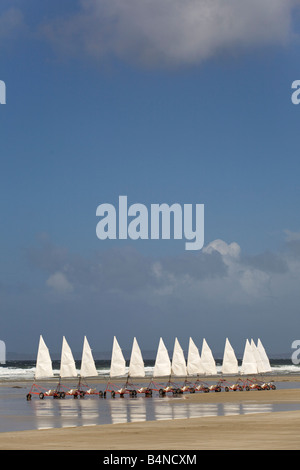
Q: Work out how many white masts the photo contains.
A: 13